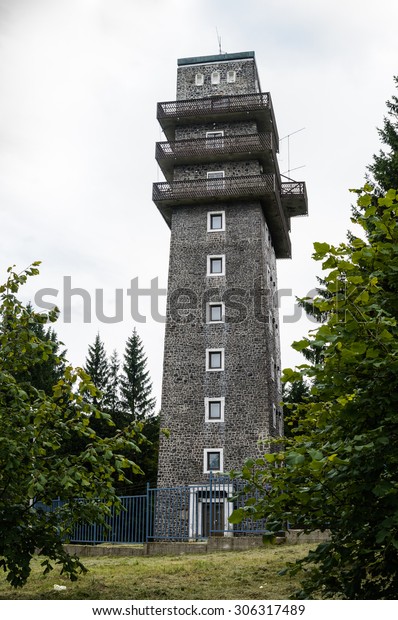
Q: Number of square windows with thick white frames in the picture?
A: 6